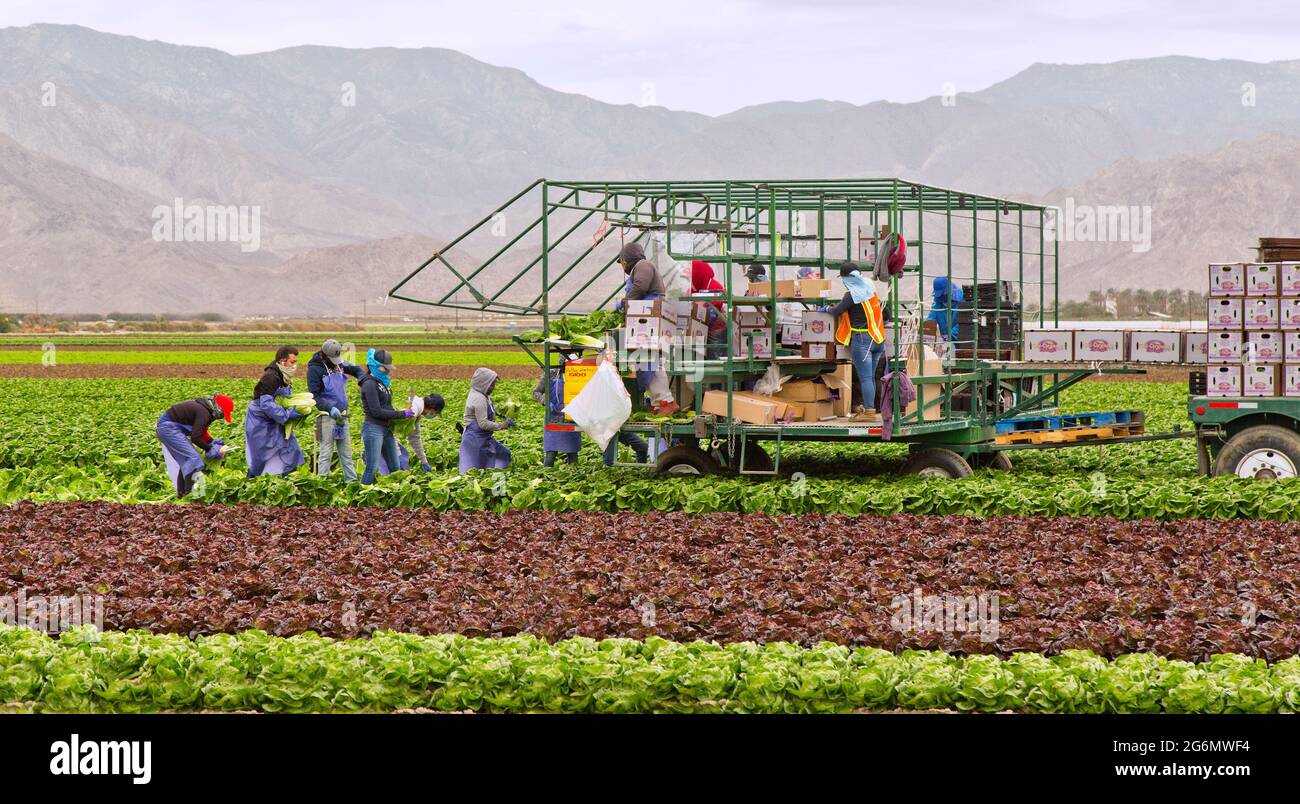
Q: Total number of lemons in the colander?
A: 0